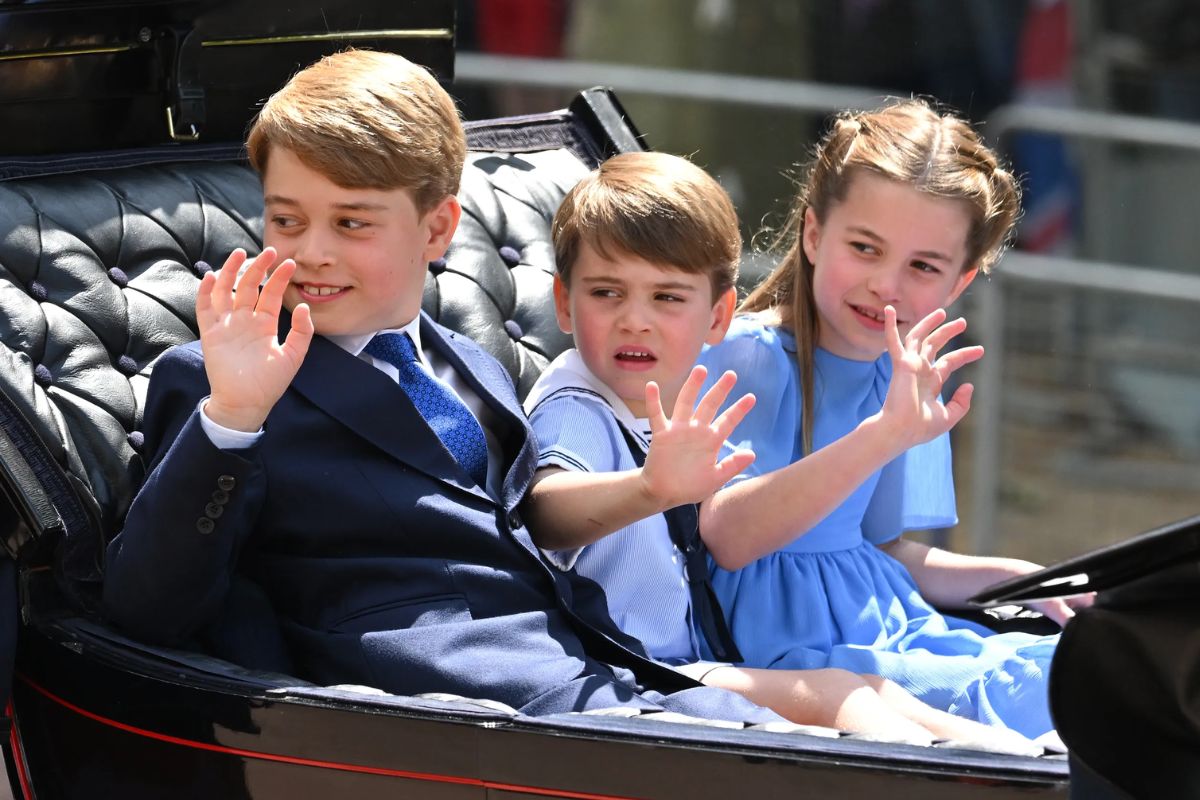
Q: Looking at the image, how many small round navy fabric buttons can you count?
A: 9